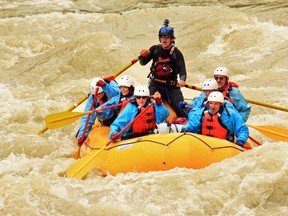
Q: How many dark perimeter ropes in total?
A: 1